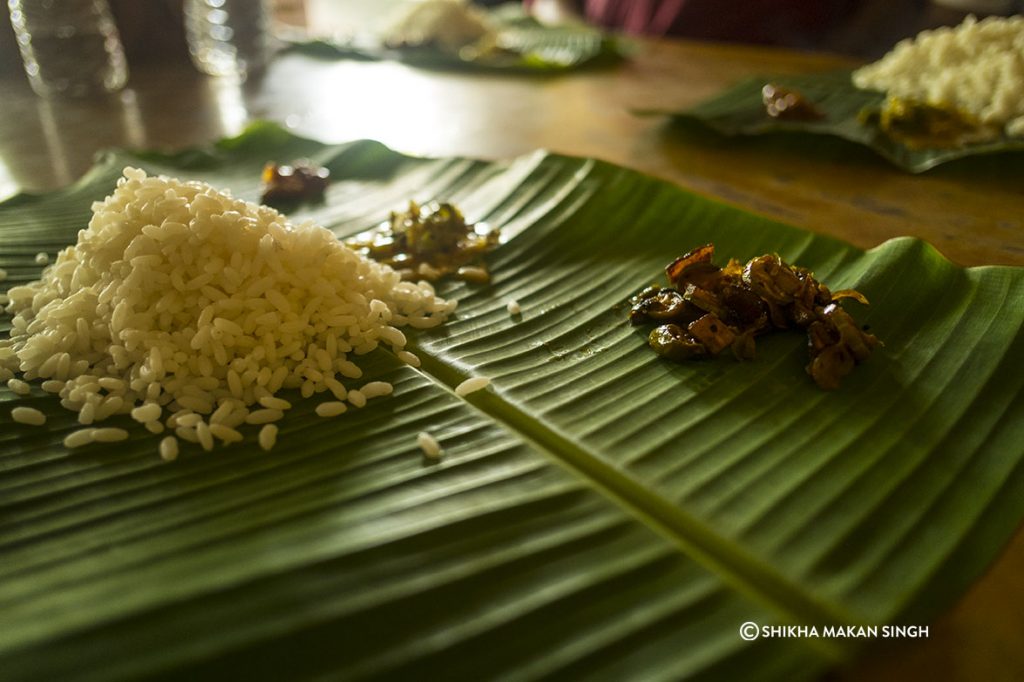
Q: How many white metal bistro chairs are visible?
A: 0